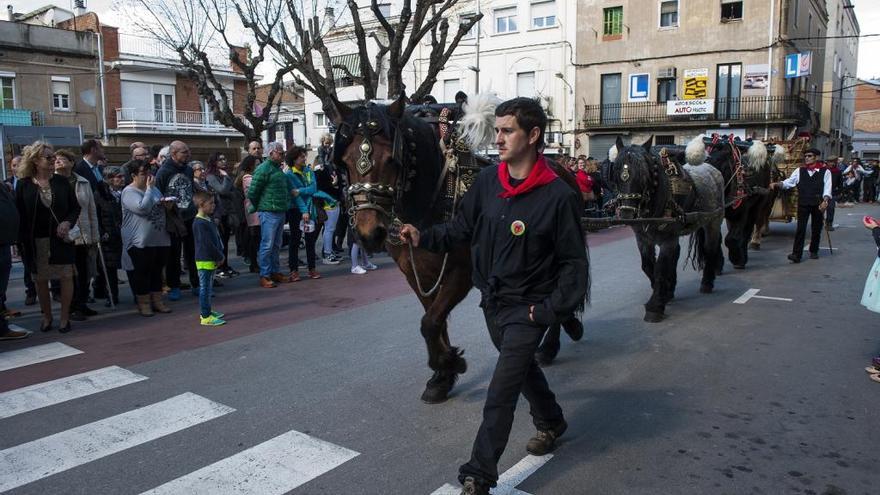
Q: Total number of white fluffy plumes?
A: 5